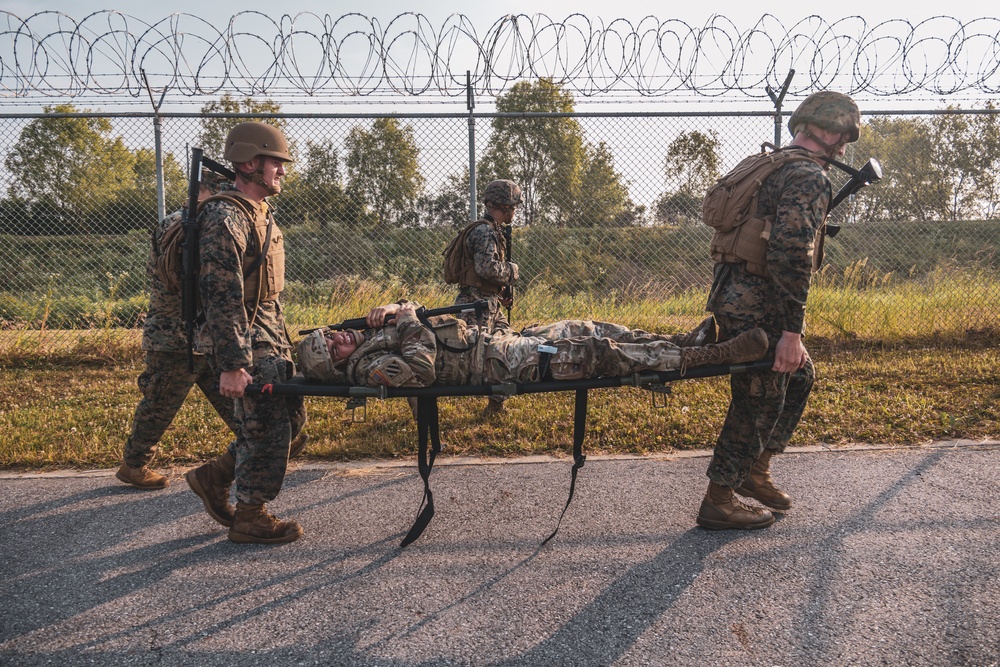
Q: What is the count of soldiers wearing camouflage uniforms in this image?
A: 5